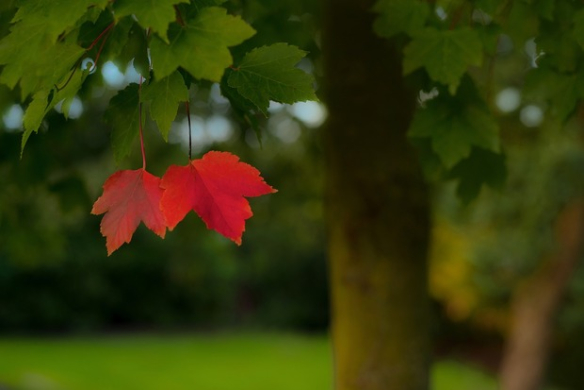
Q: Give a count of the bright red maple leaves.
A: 2